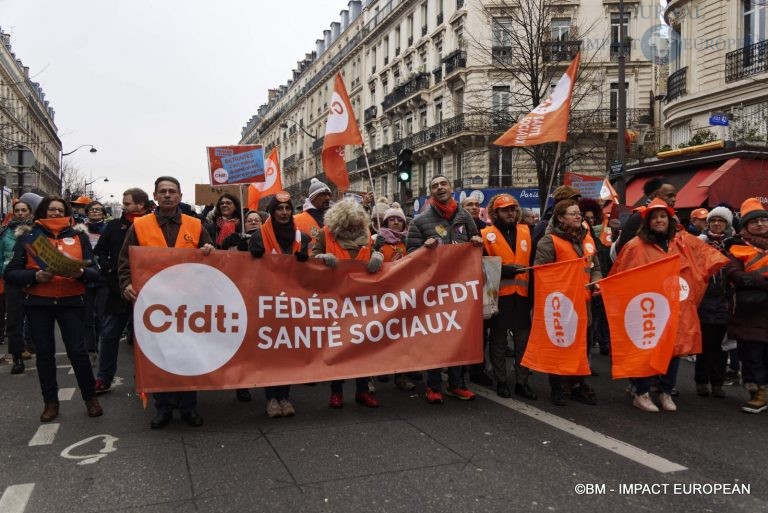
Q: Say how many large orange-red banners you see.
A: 1